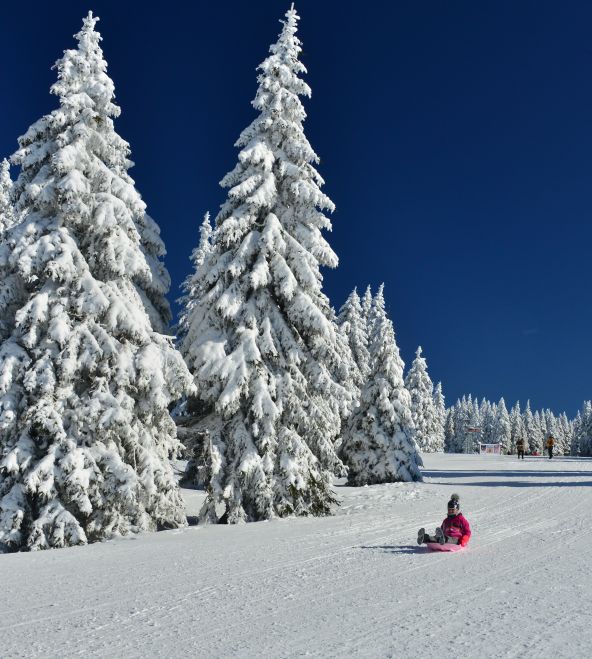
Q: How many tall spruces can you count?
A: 2